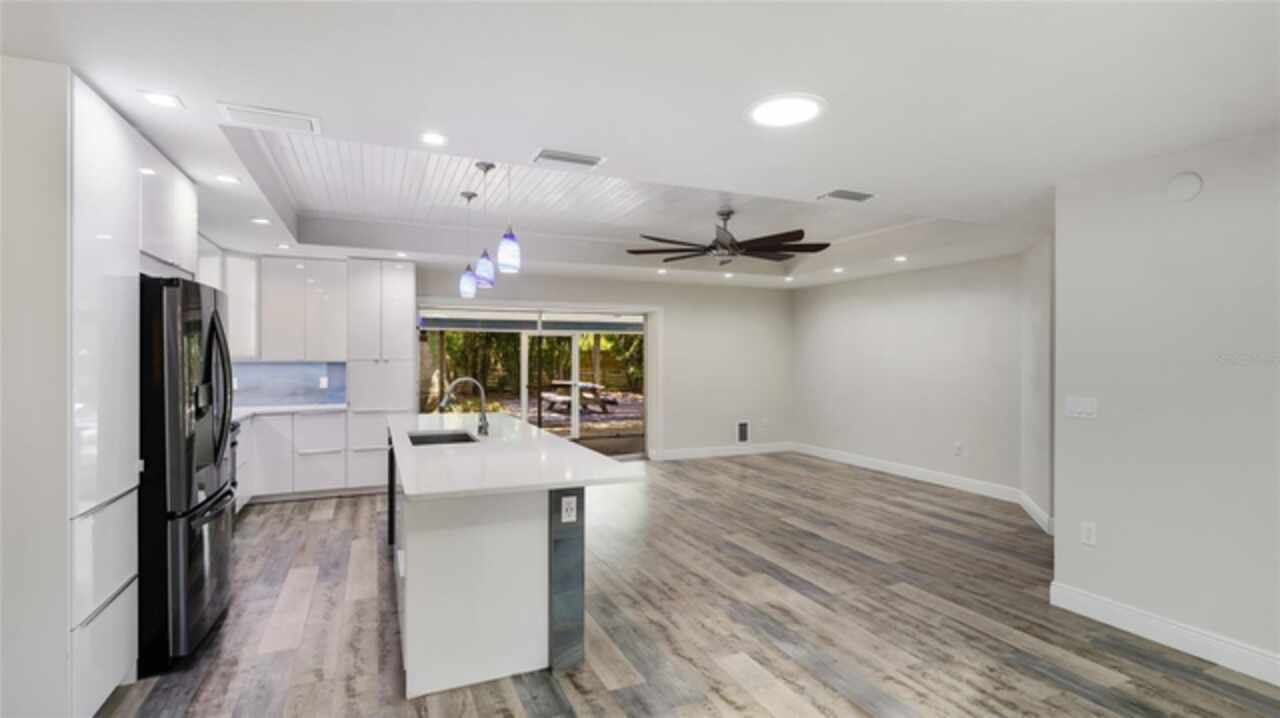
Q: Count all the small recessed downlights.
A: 11